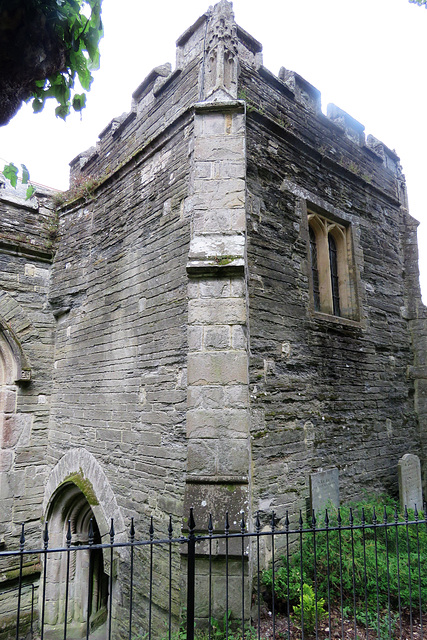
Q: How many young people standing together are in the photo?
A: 0